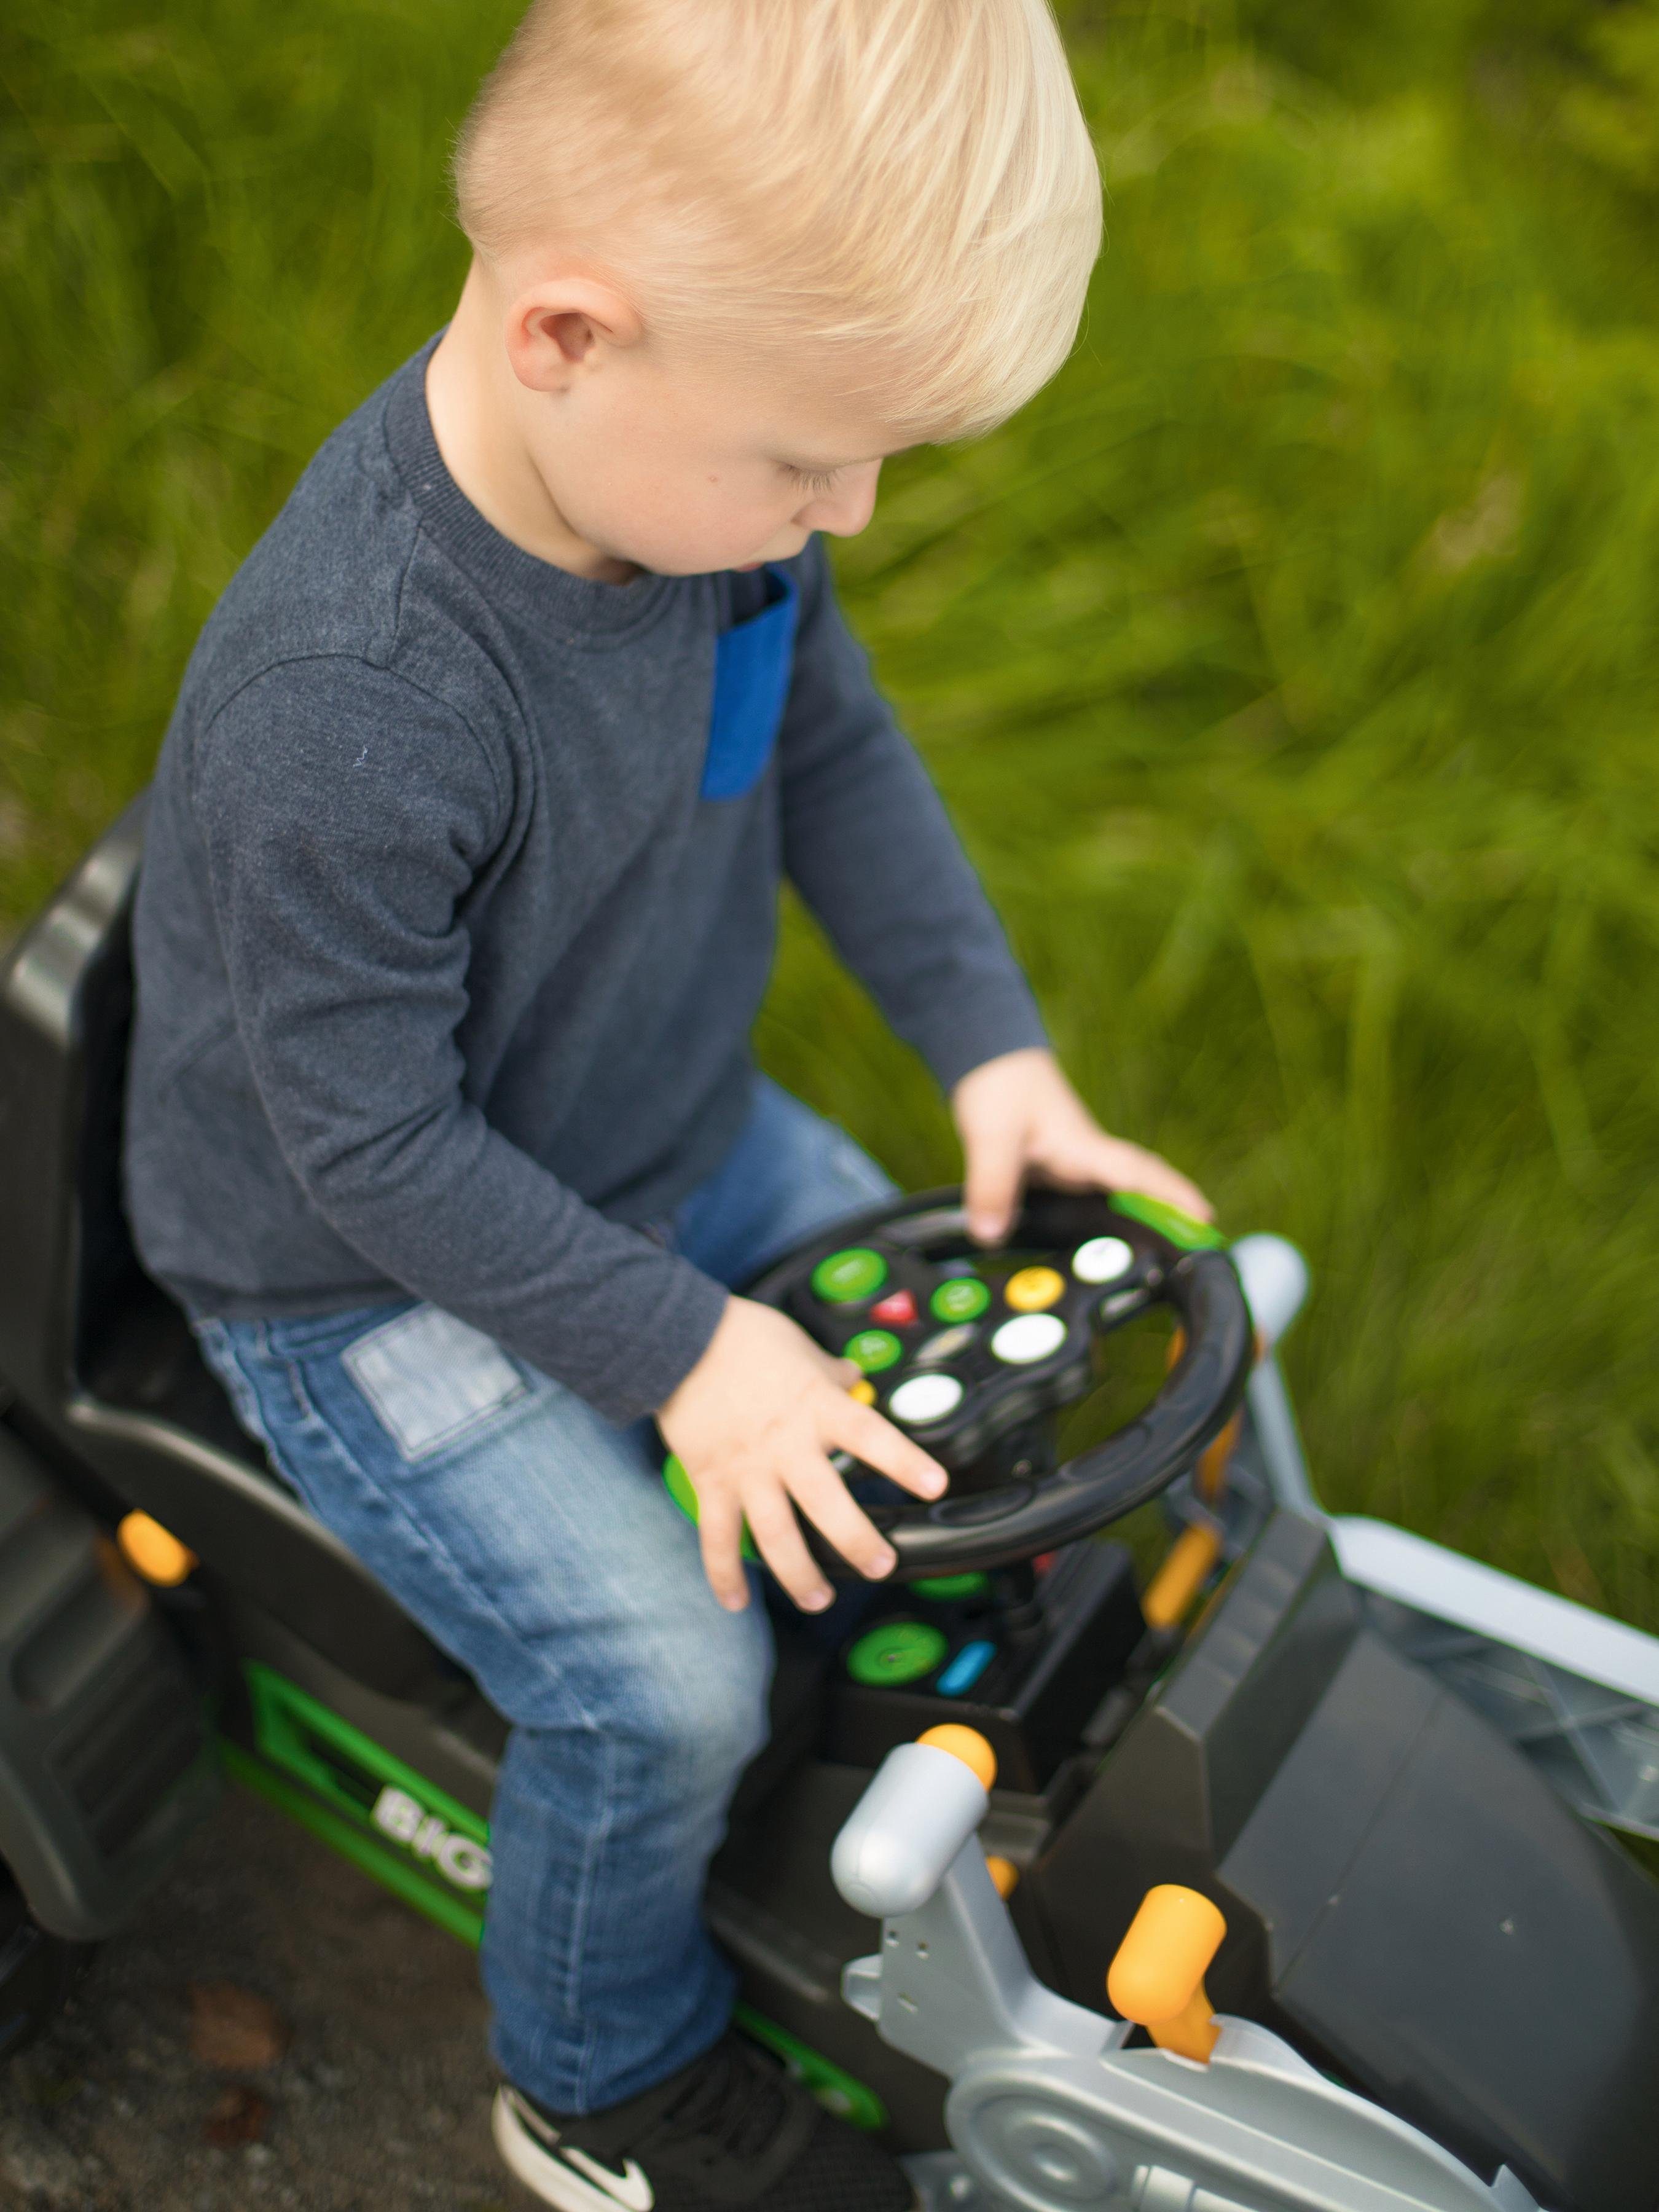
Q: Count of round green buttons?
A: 5